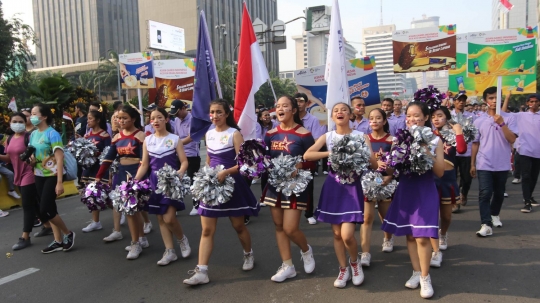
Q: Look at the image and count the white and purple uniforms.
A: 4